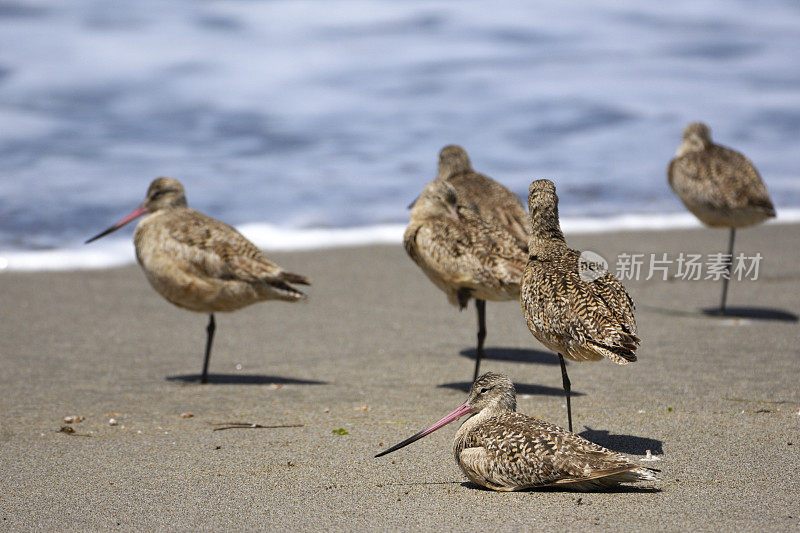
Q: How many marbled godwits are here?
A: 6